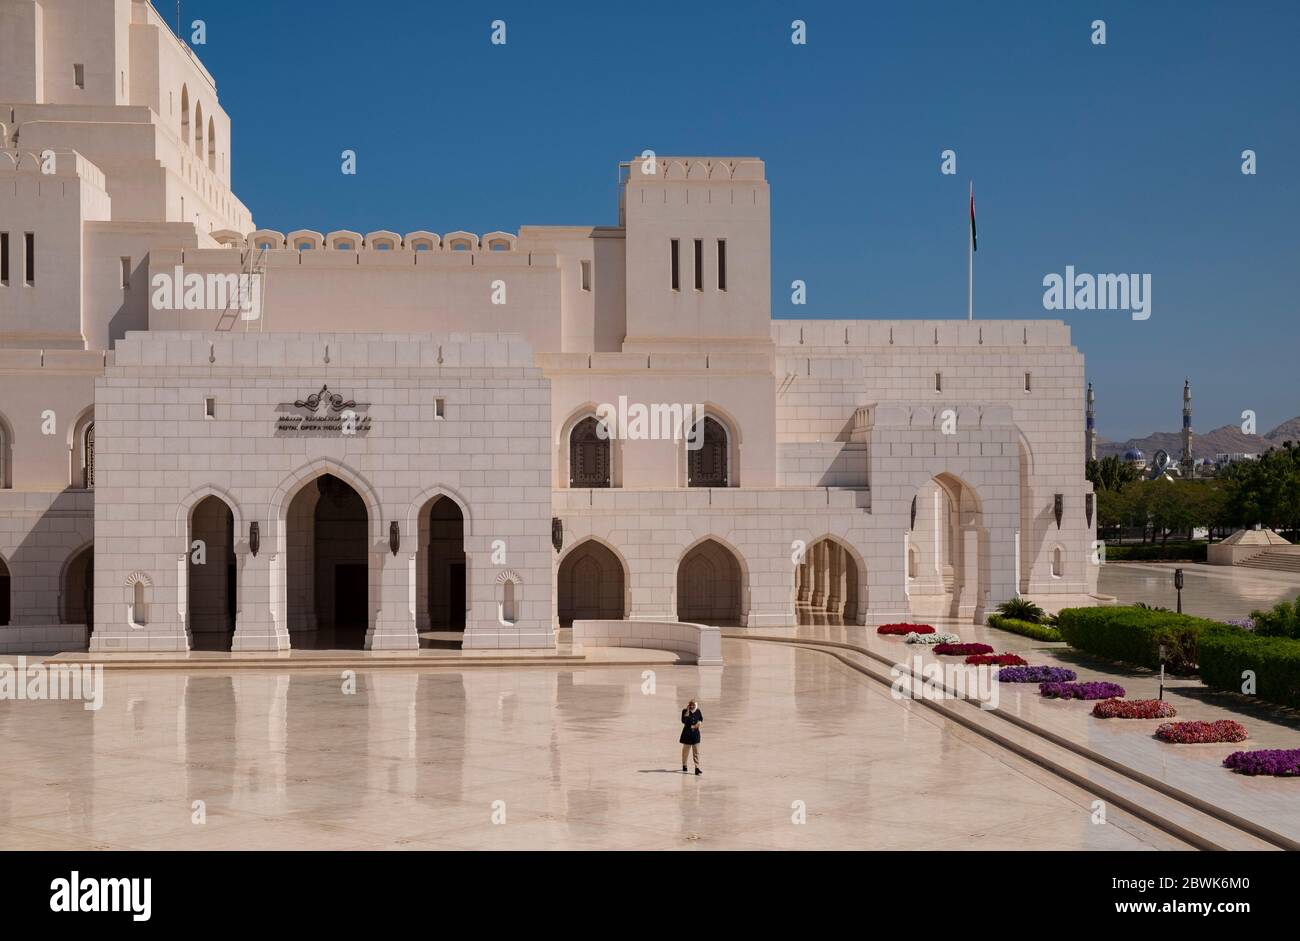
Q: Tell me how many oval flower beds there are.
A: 9